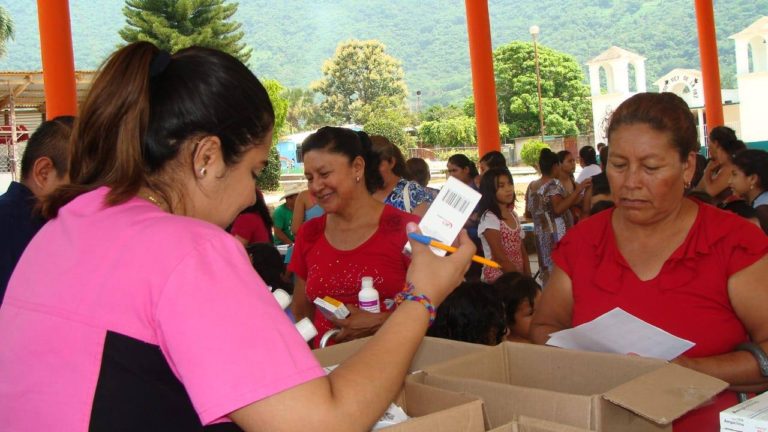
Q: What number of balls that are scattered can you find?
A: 0